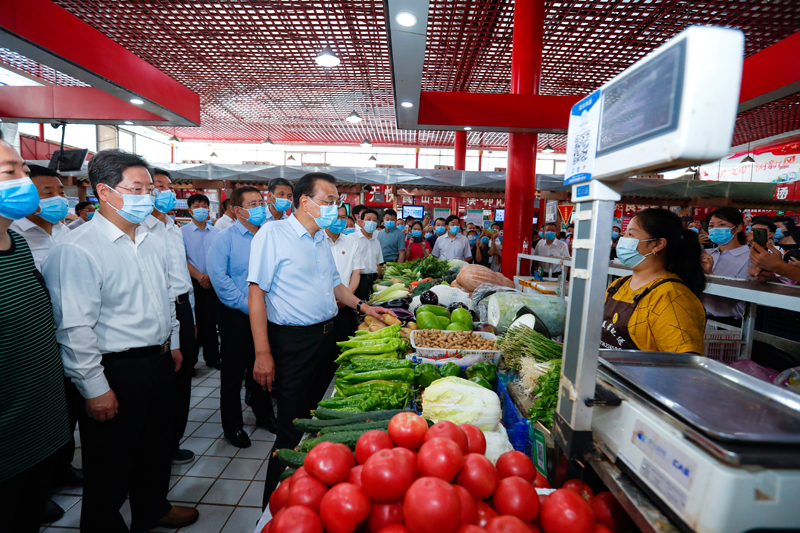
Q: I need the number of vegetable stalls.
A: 1